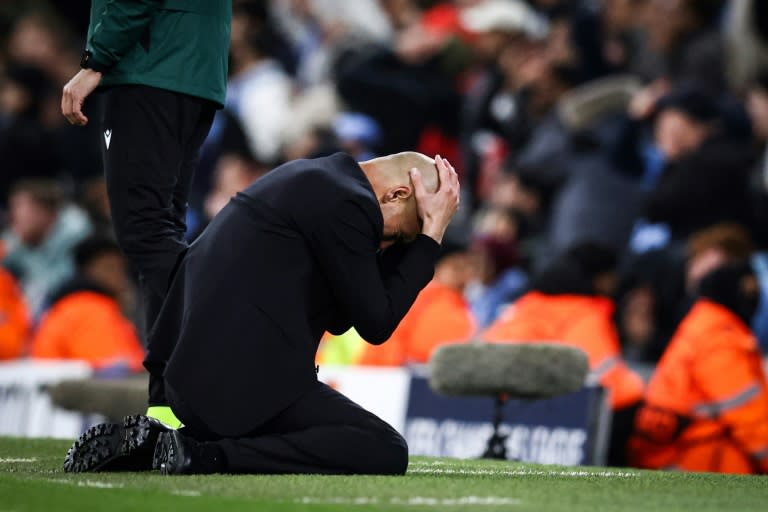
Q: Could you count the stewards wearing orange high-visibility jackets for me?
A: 5